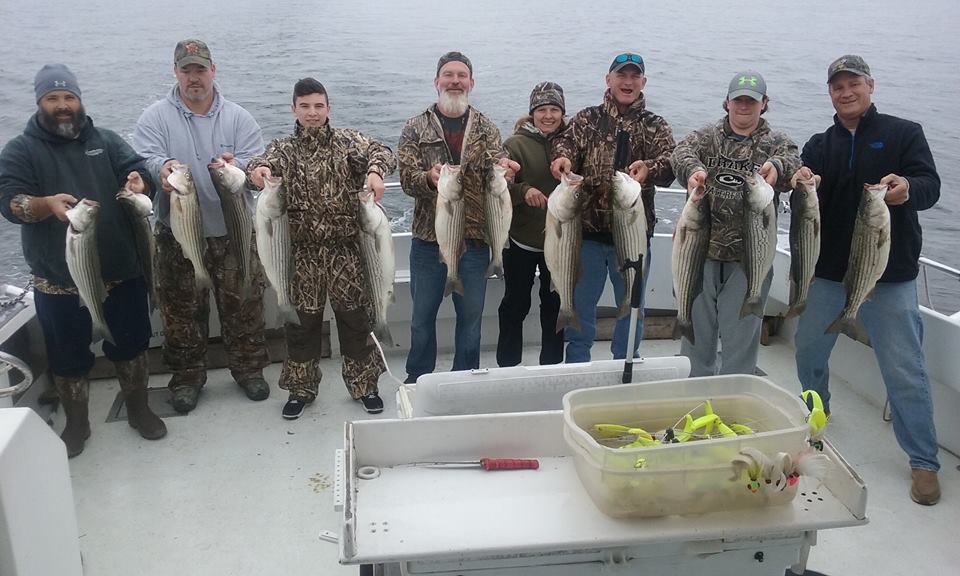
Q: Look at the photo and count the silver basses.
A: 14